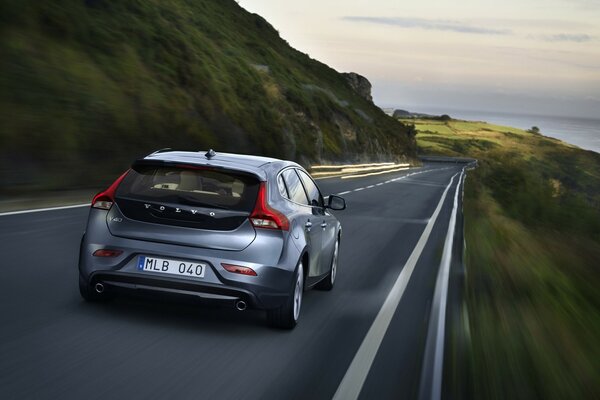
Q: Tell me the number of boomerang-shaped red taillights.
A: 2